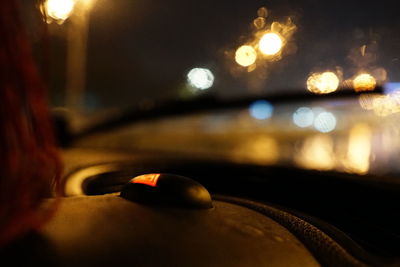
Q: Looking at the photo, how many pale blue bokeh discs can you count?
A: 3